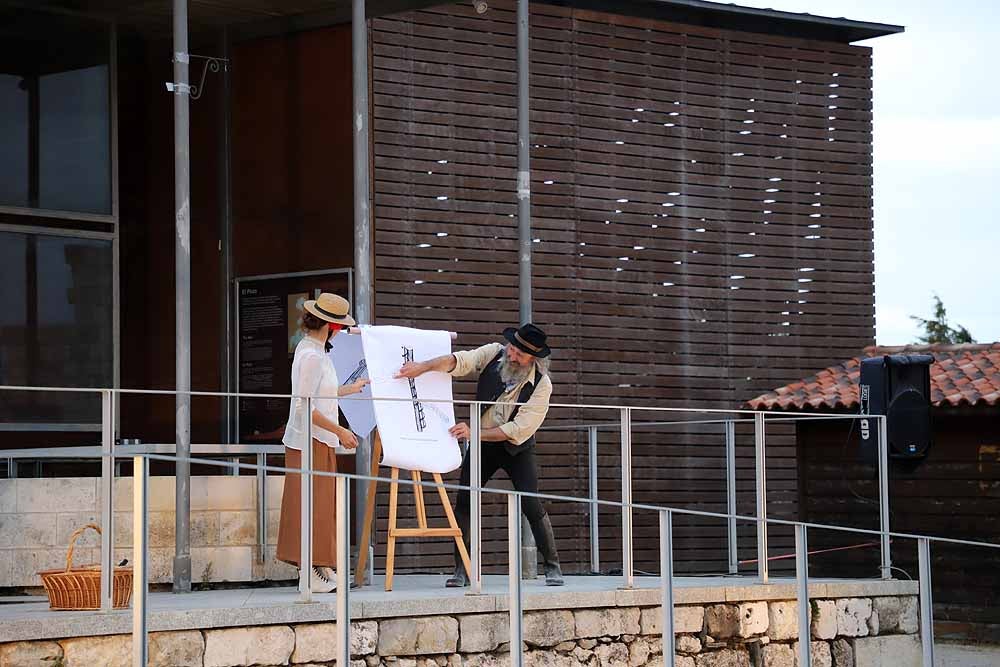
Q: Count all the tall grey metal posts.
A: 3